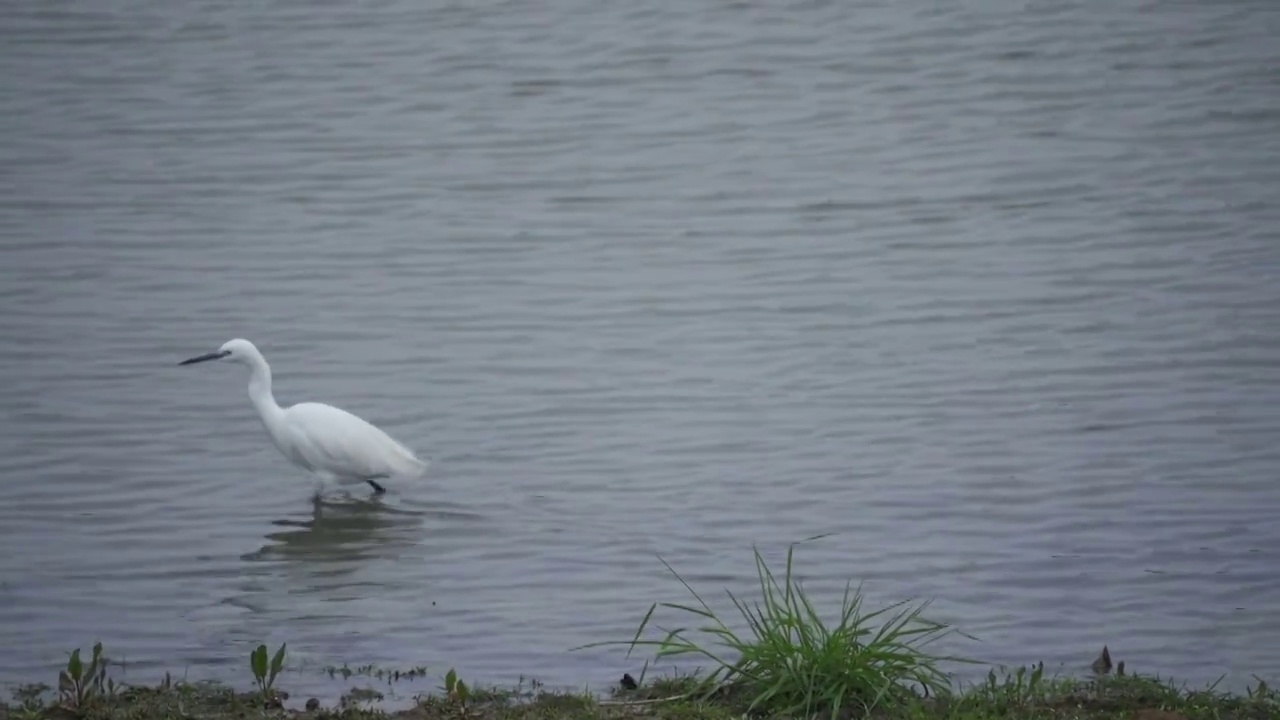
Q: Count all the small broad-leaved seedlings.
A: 3